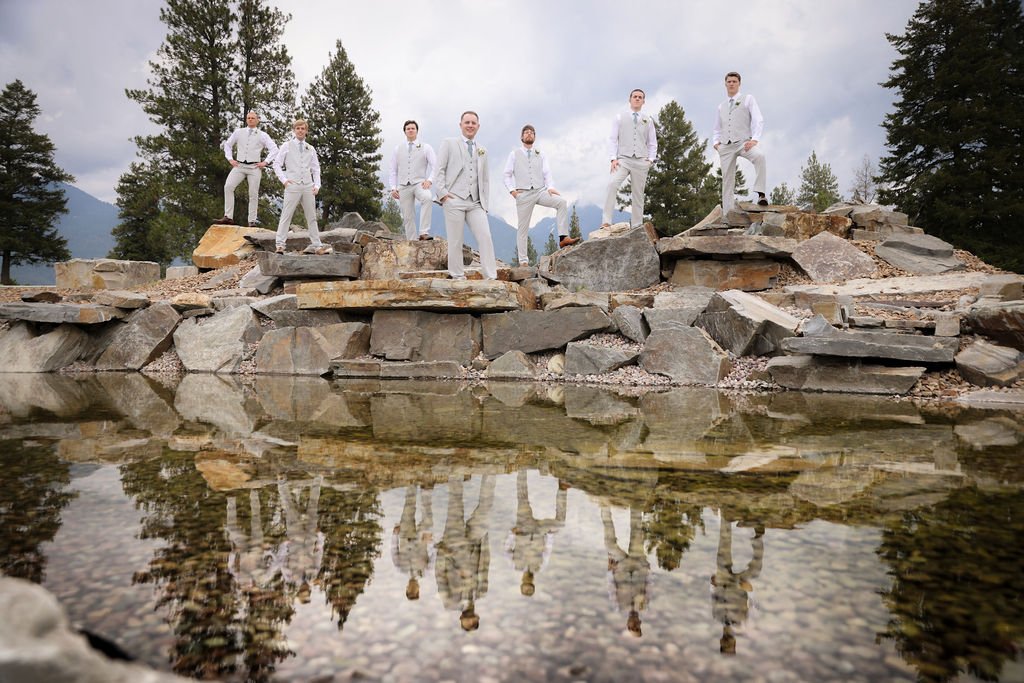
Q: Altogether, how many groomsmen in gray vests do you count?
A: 6